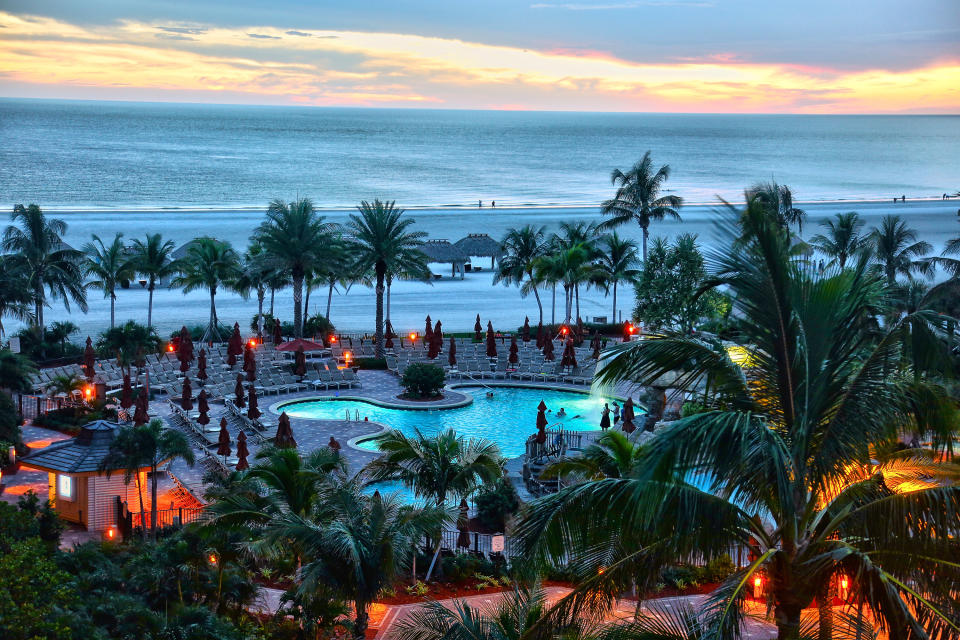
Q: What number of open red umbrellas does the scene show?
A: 1